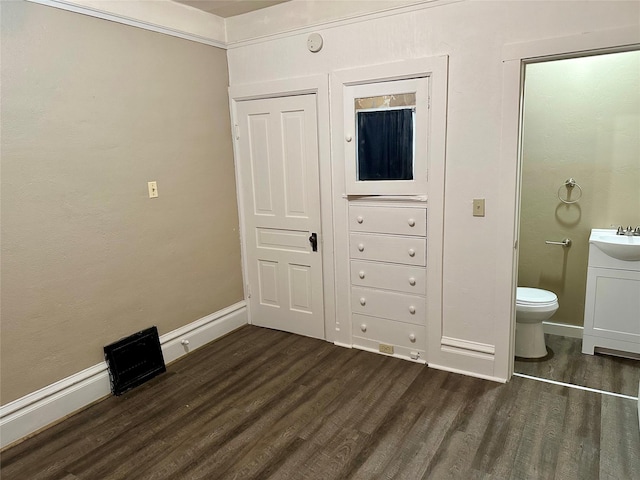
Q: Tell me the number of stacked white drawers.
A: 5